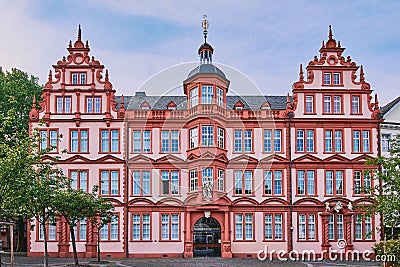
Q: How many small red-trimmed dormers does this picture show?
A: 4